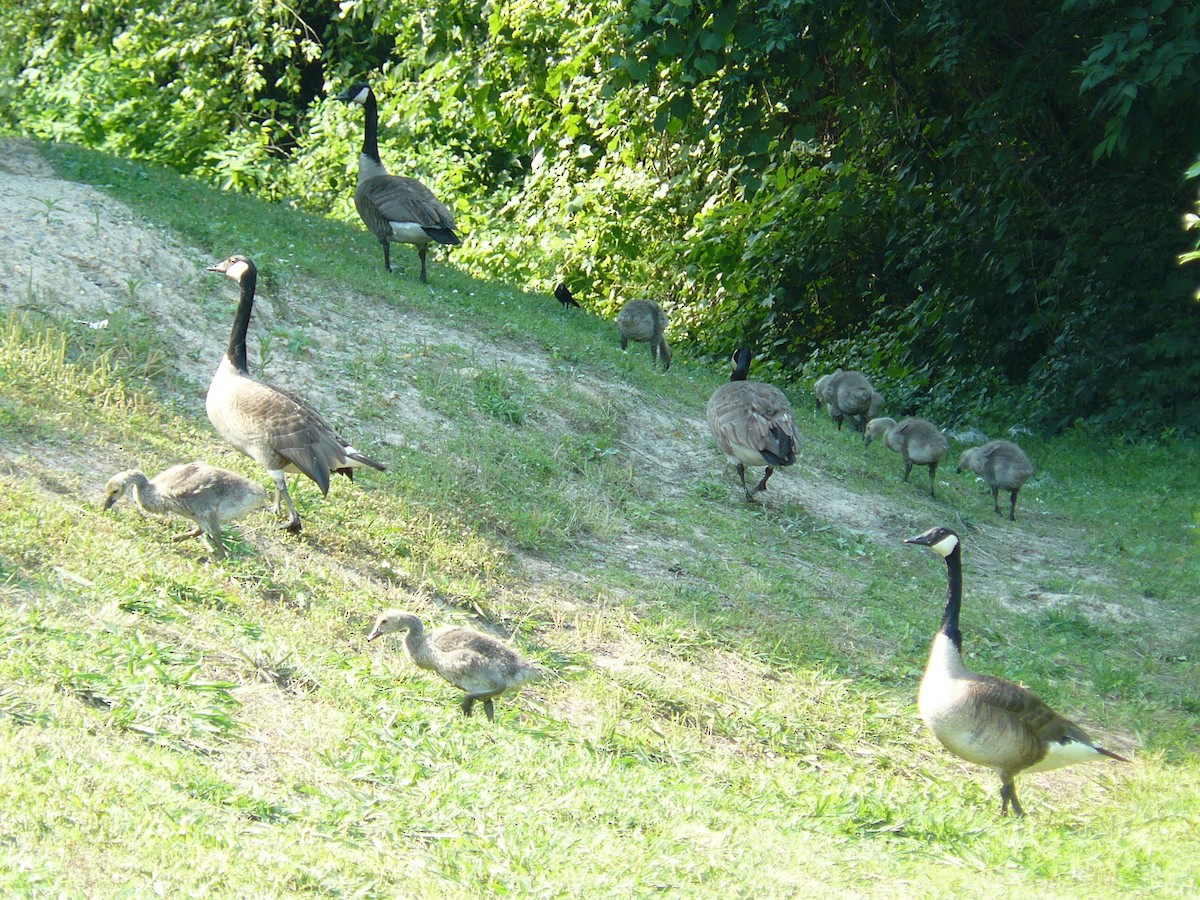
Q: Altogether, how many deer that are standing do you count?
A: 0